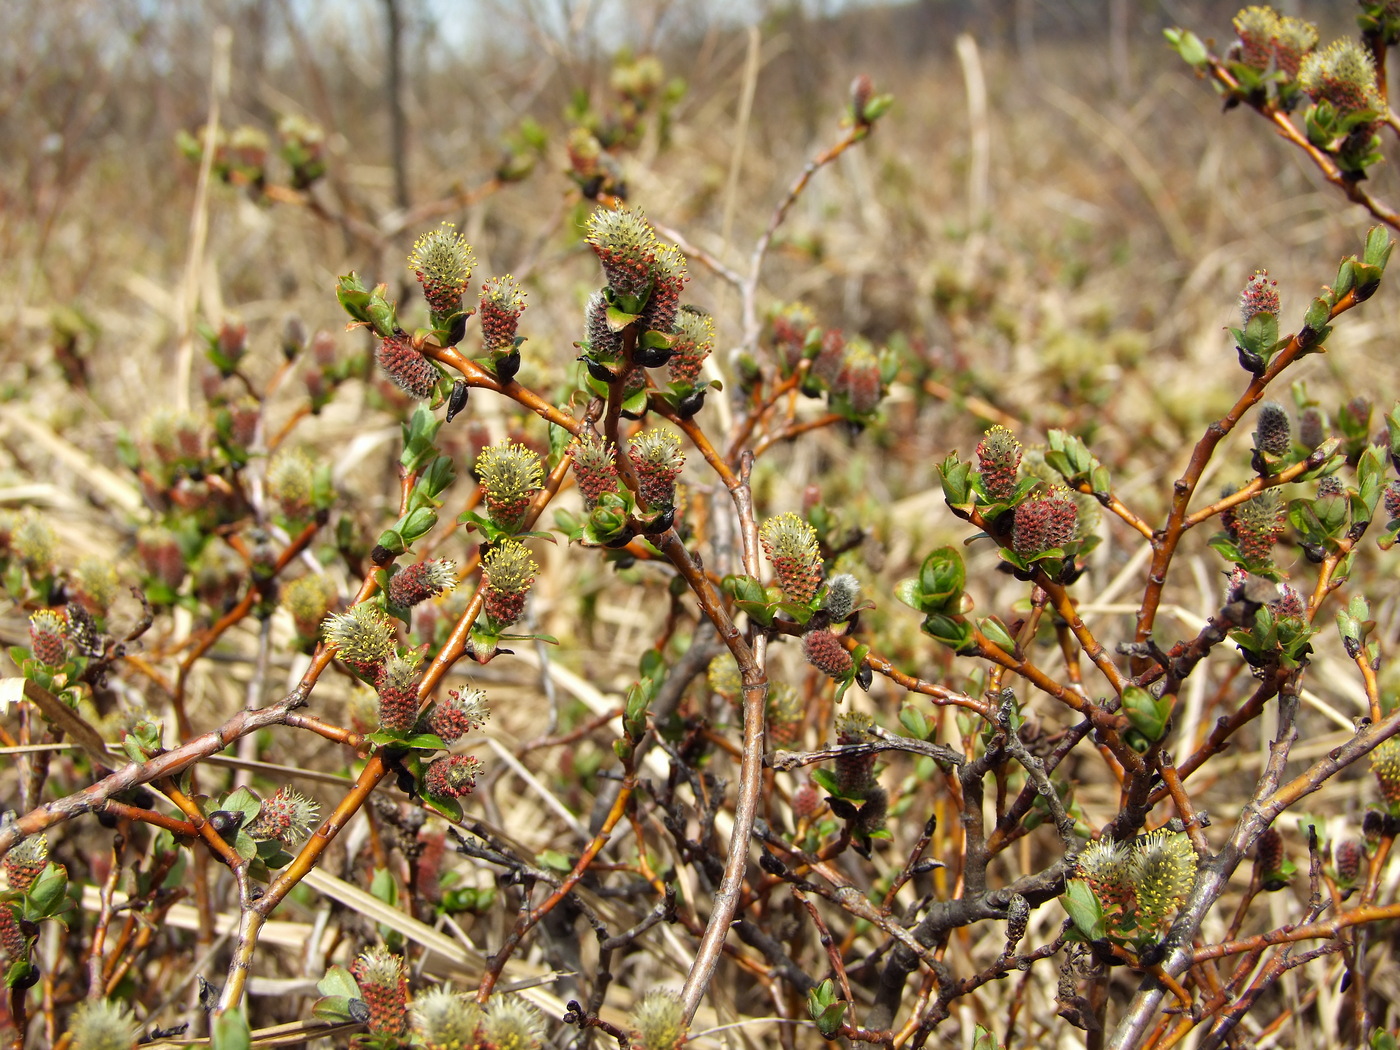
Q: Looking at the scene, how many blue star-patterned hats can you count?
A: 0